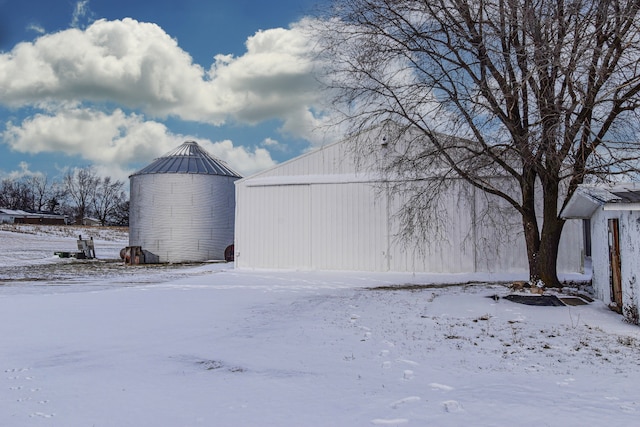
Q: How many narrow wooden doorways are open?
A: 1